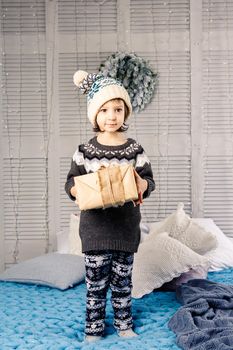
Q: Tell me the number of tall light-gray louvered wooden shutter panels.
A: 4